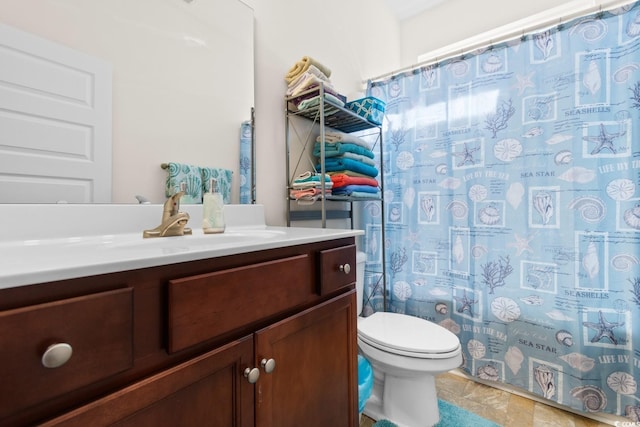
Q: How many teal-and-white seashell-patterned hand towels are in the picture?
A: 2